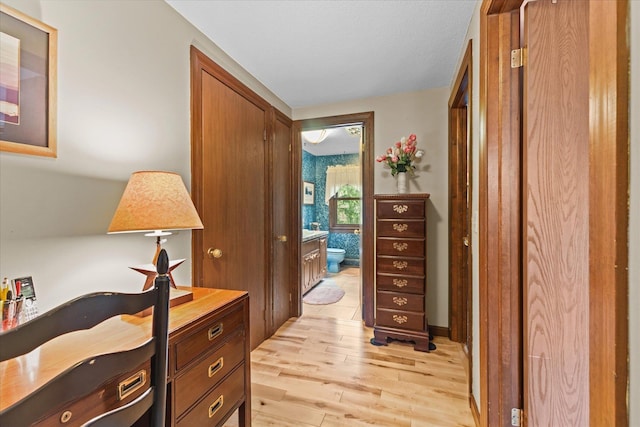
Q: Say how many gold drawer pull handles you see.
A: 11